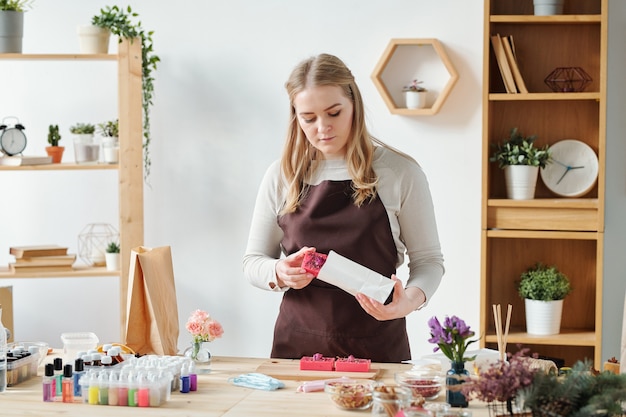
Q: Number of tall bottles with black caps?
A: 4